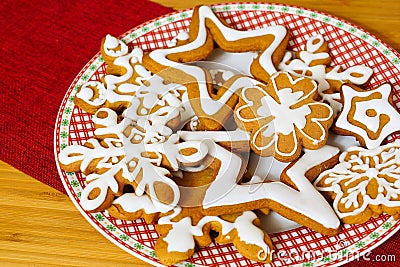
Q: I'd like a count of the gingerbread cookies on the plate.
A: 9